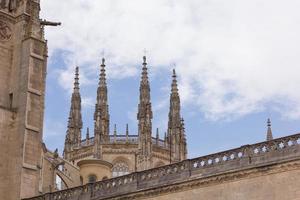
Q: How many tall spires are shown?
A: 4